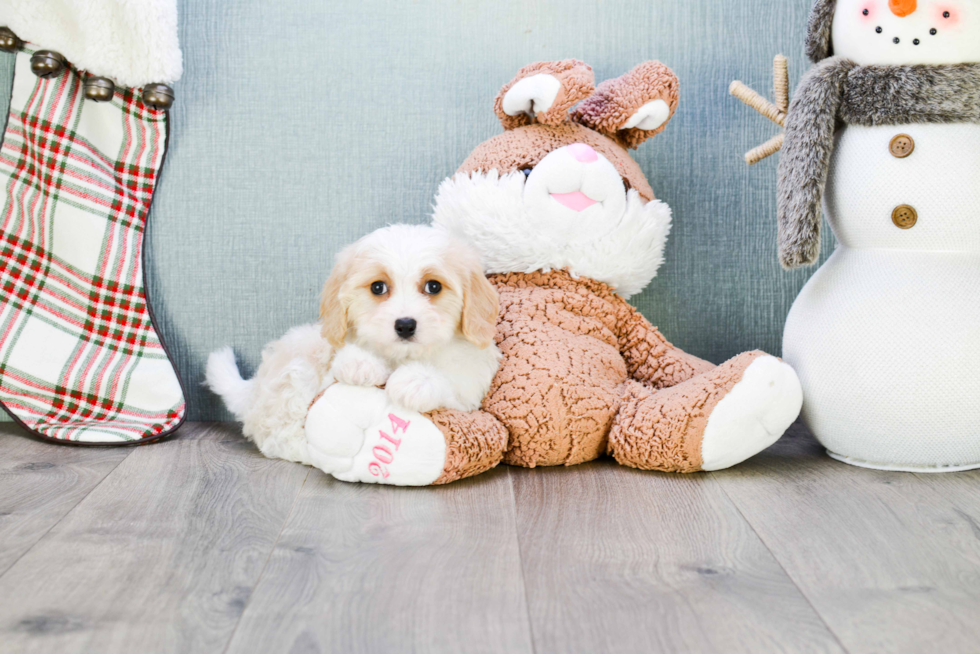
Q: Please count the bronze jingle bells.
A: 4